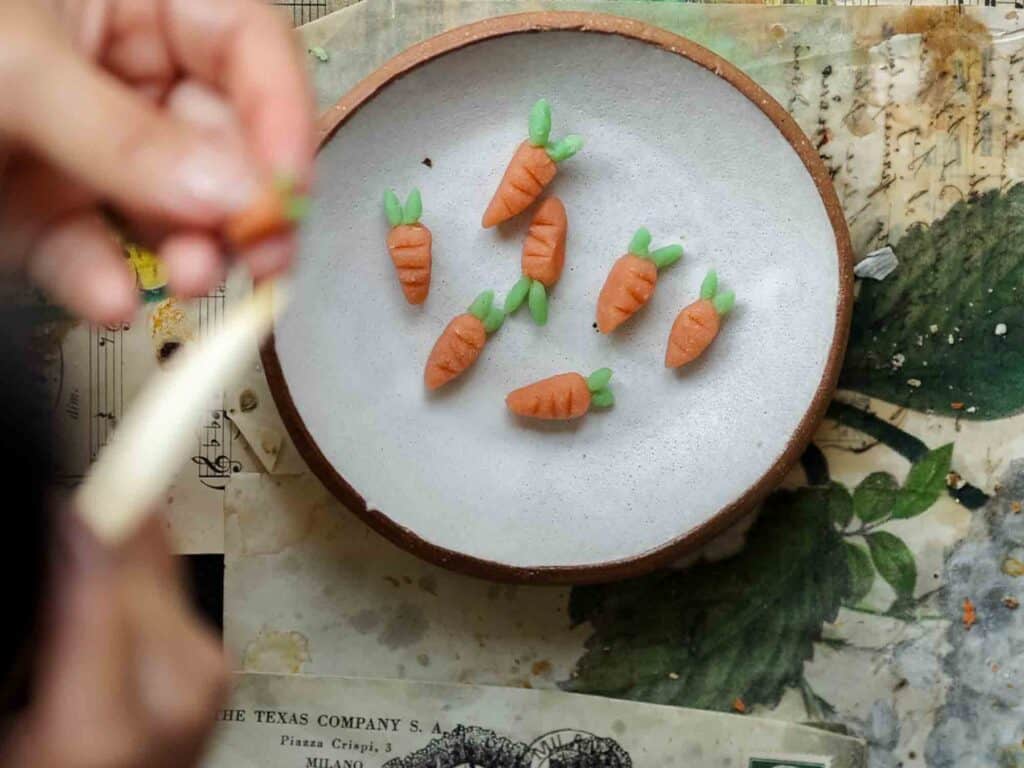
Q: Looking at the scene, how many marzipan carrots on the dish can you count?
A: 7